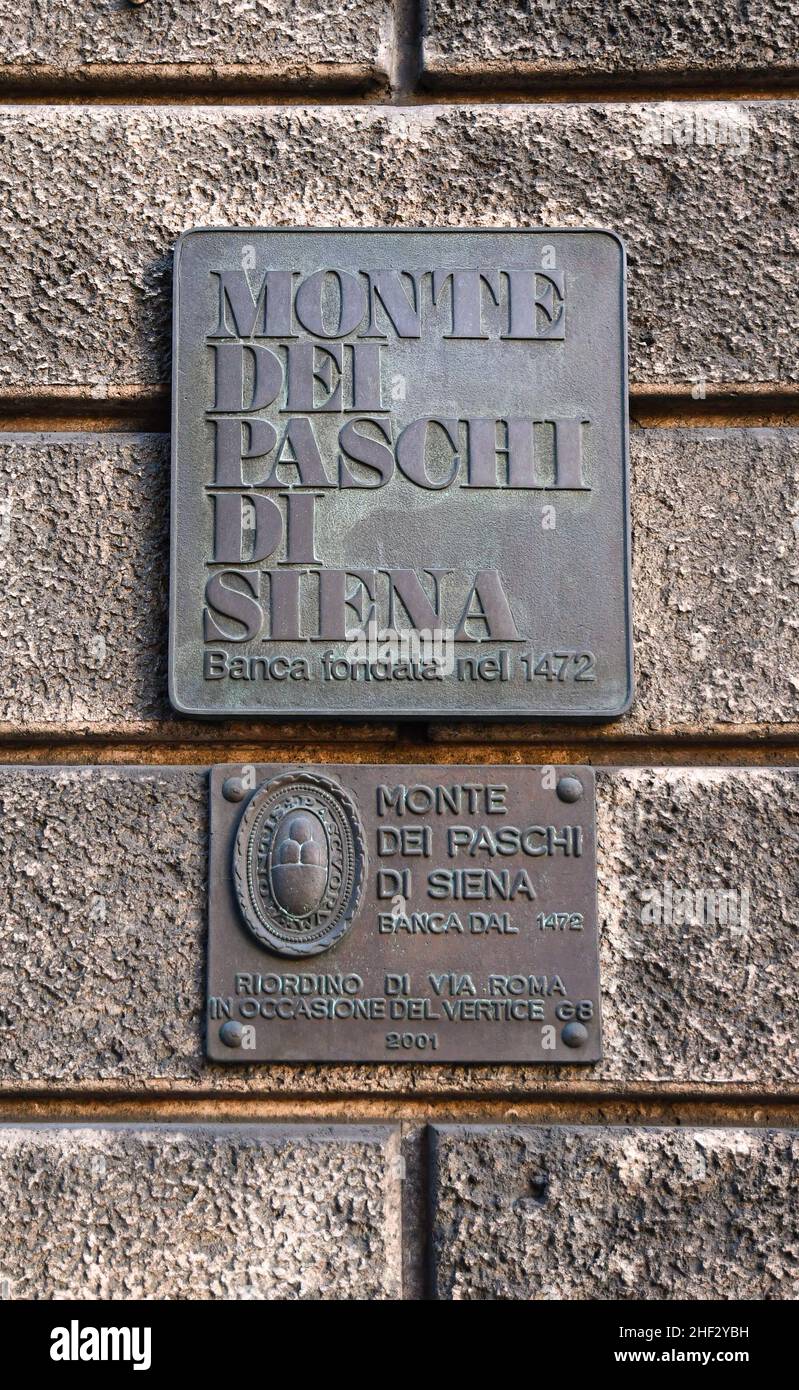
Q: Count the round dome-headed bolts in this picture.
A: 4